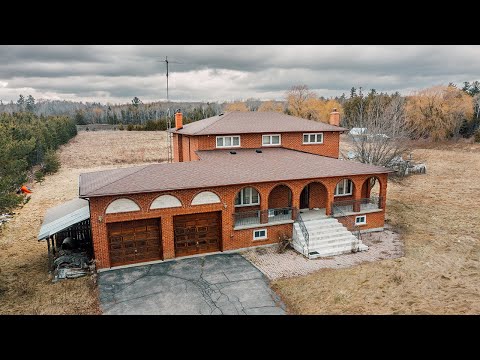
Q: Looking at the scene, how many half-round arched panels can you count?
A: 3